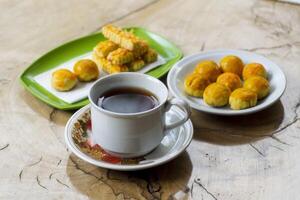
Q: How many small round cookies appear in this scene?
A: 10